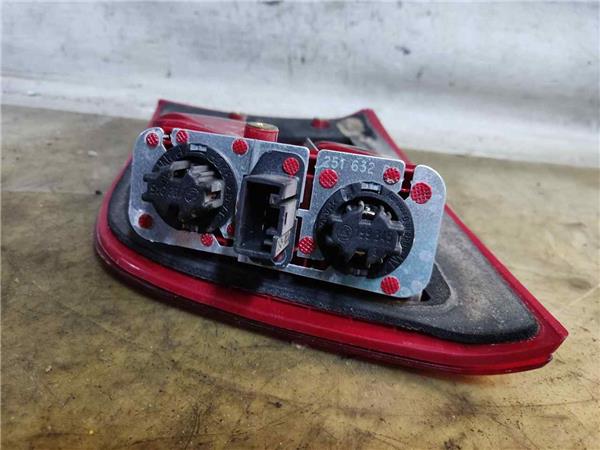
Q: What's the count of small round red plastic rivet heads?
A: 12